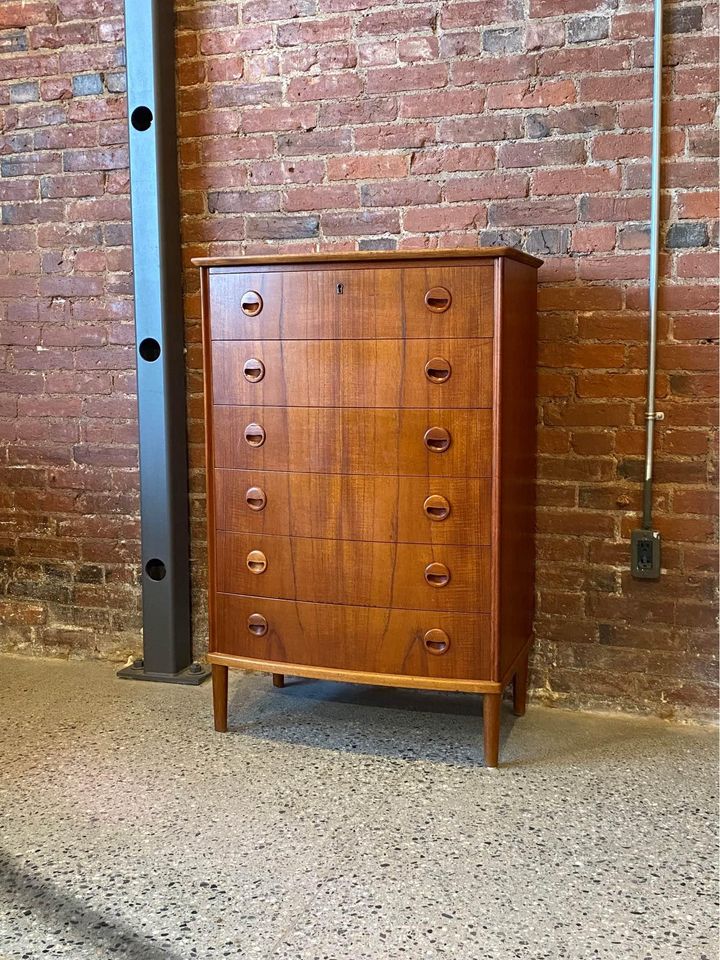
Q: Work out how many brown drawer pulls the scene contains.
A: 12